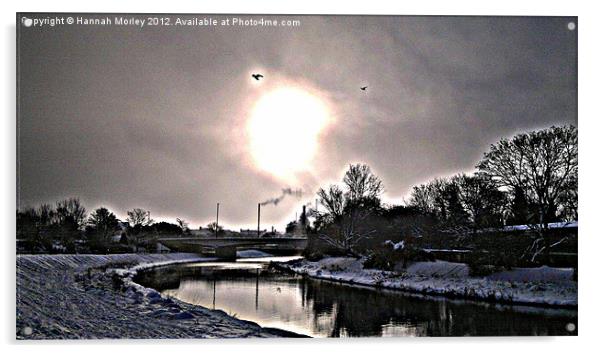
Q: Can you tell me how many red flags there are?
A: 0